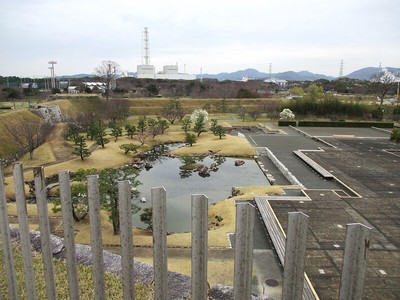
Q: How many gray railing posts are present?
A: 11